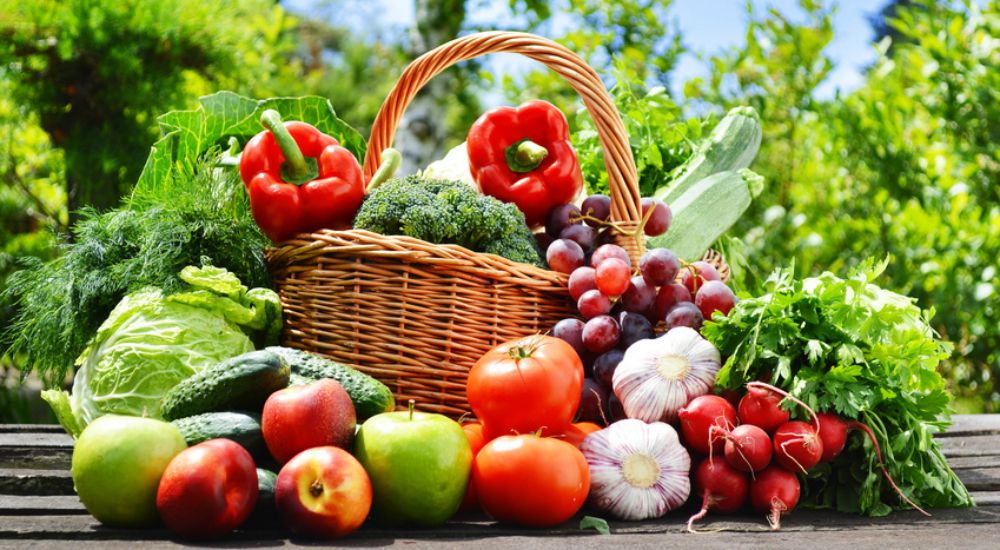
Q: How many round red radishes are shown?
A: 7